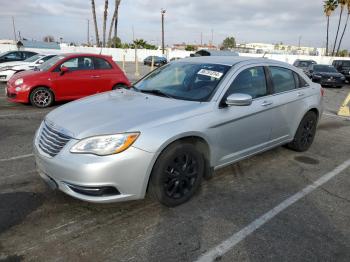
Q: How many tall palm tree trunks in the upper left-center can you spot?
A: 4